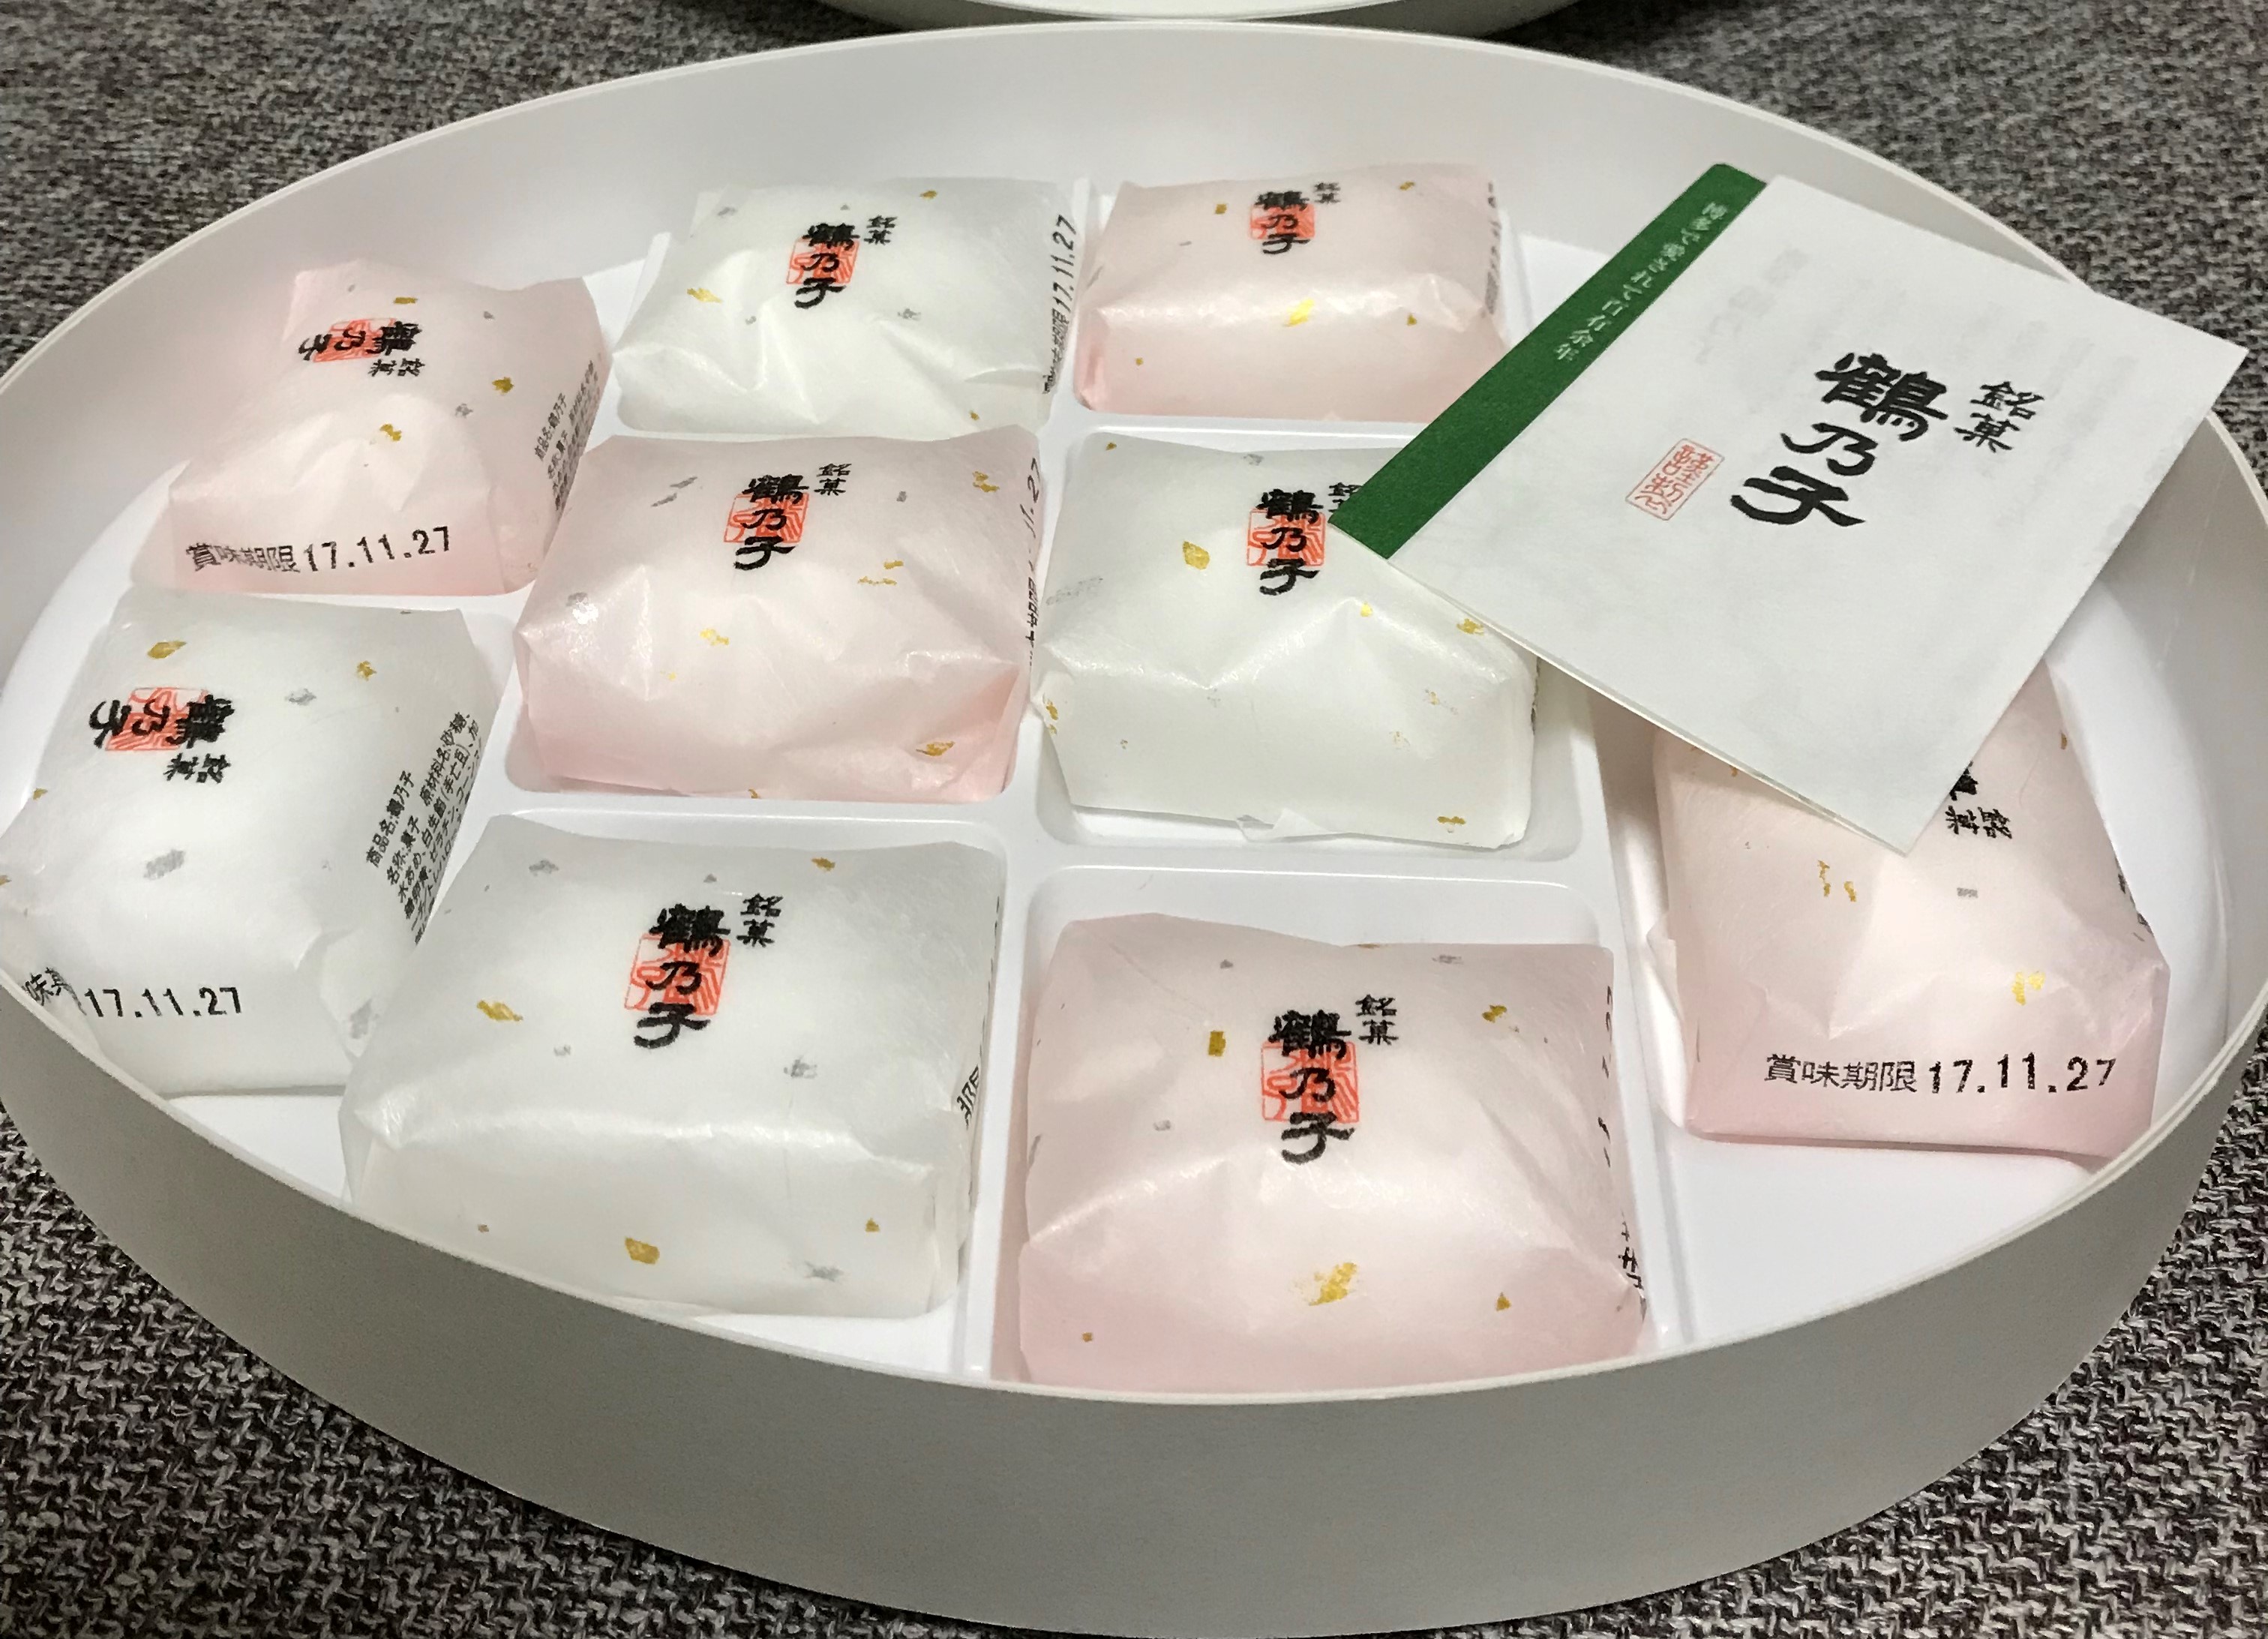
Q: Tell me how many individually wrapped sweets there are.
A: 9